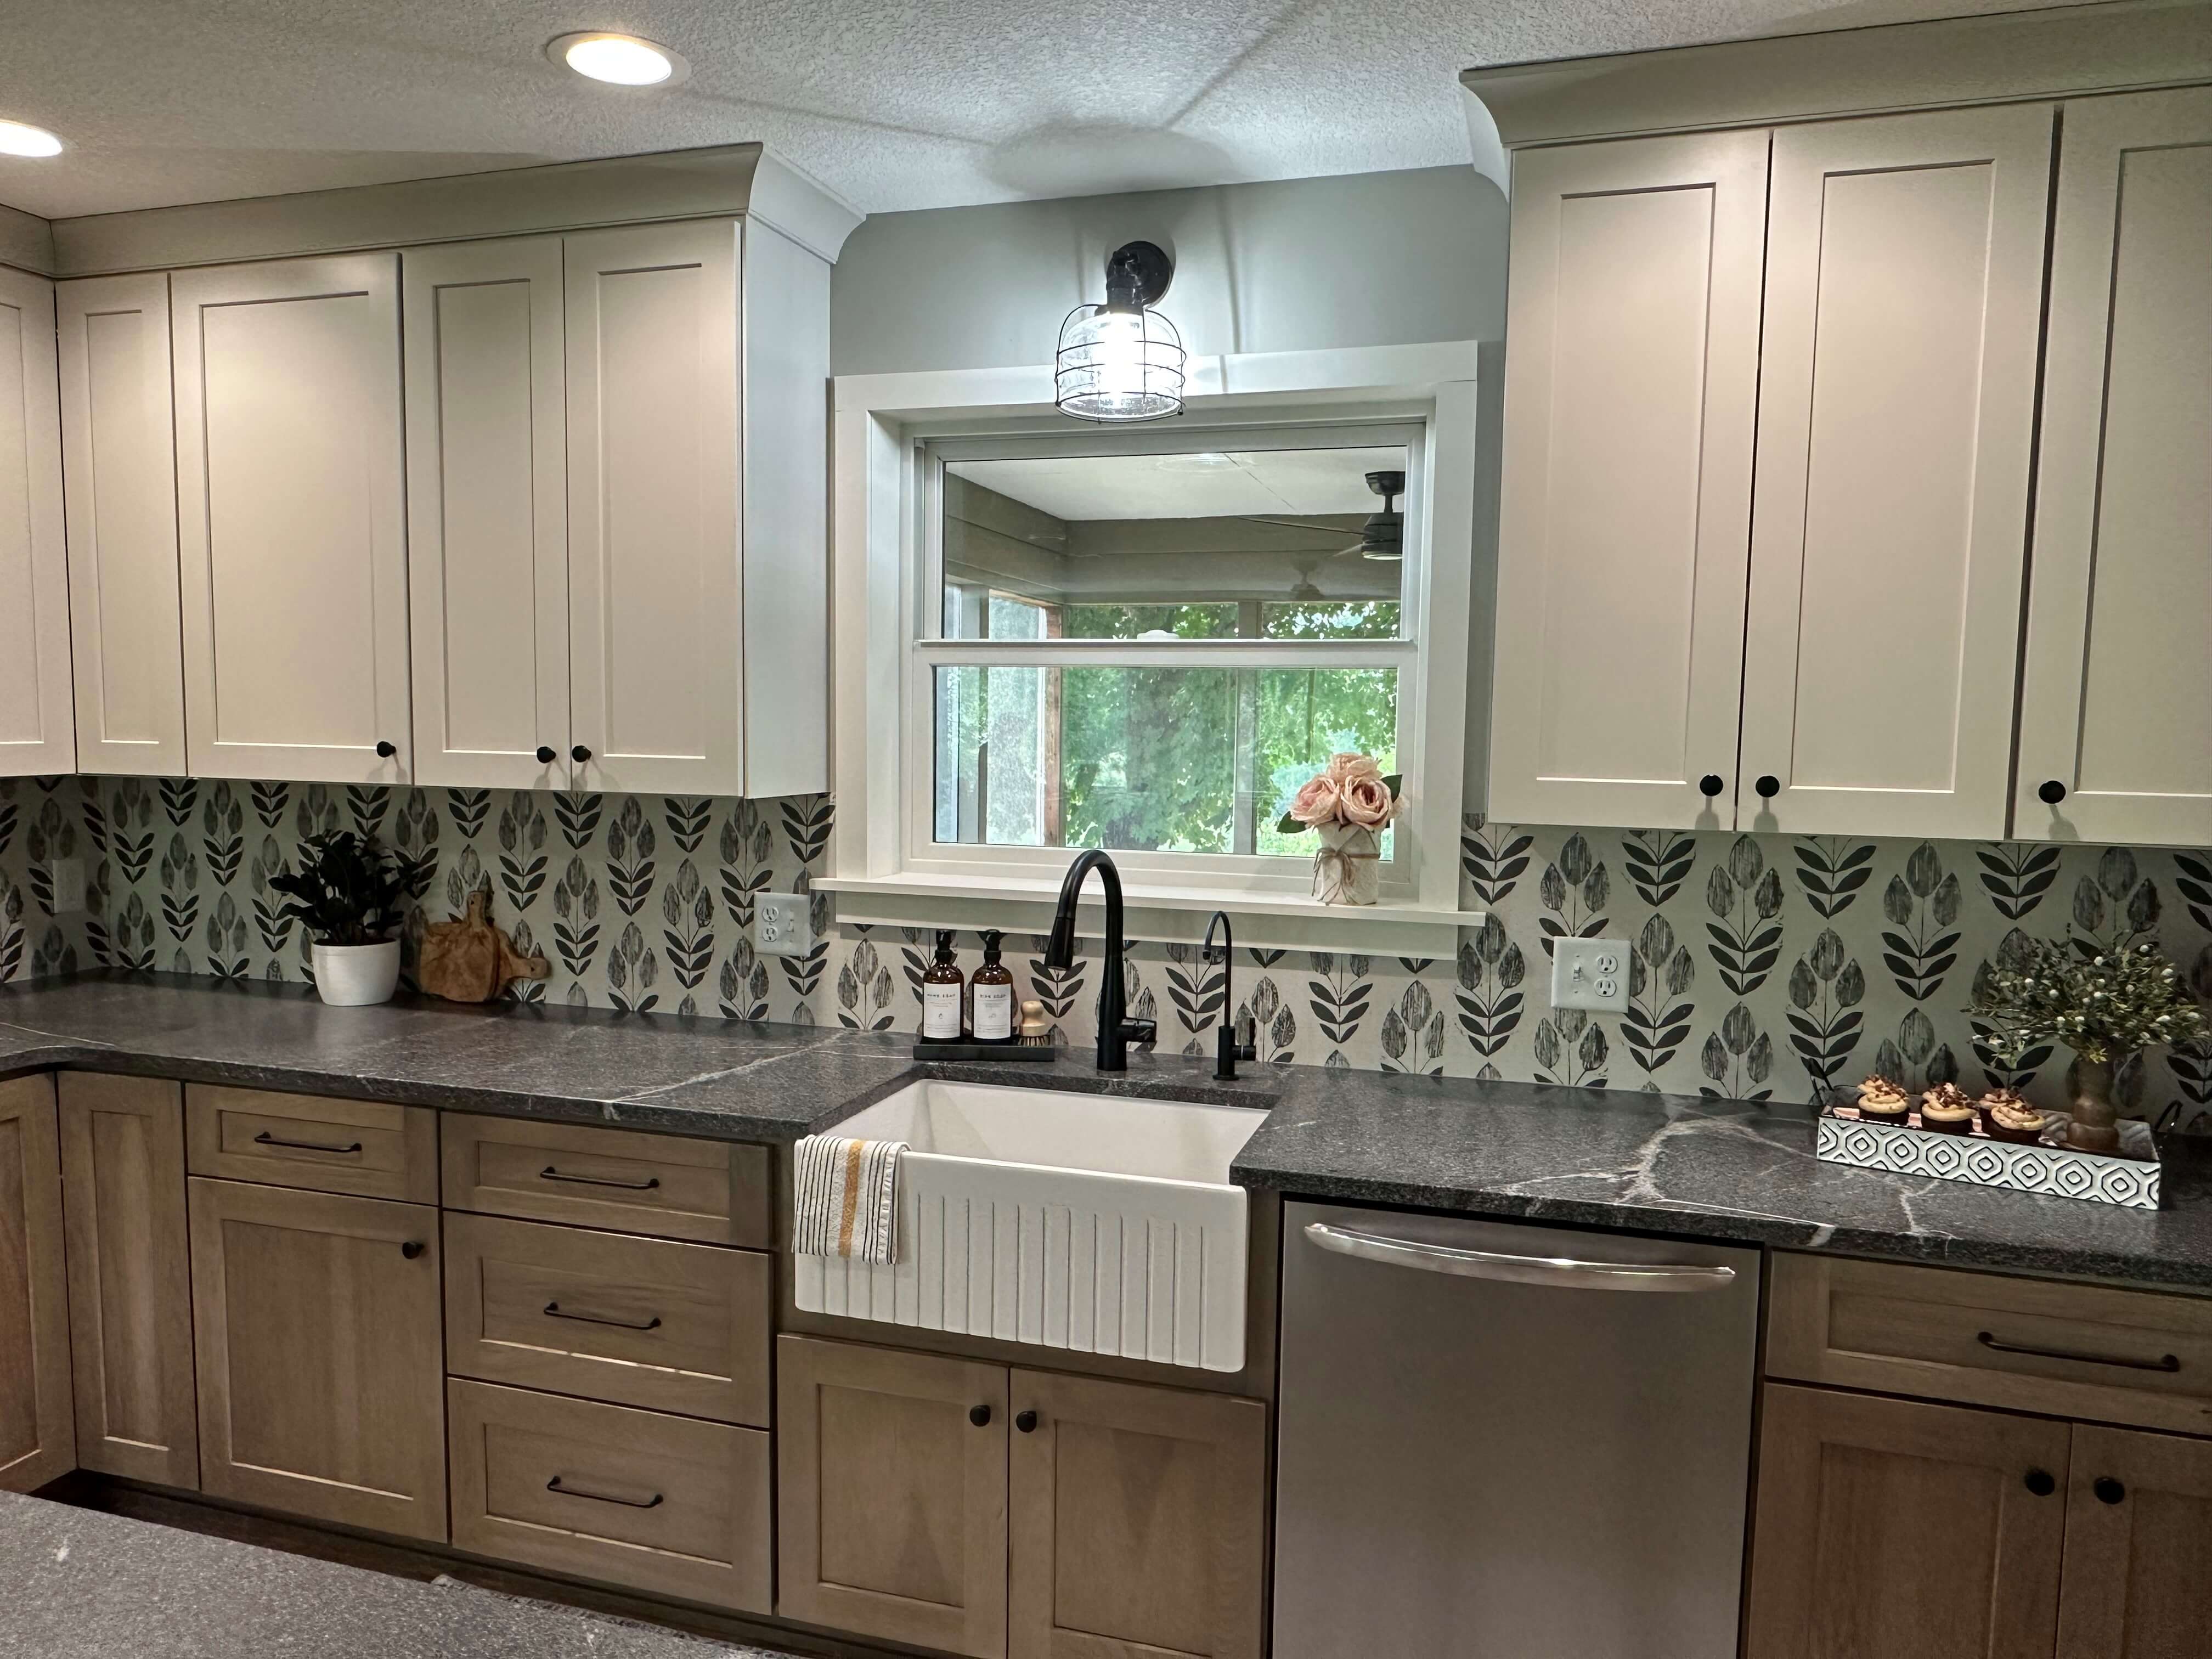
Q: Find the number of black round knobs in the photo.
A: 11